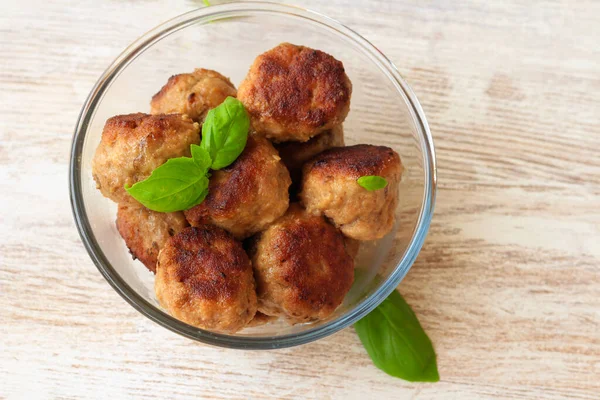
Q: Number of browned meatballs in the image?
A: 9